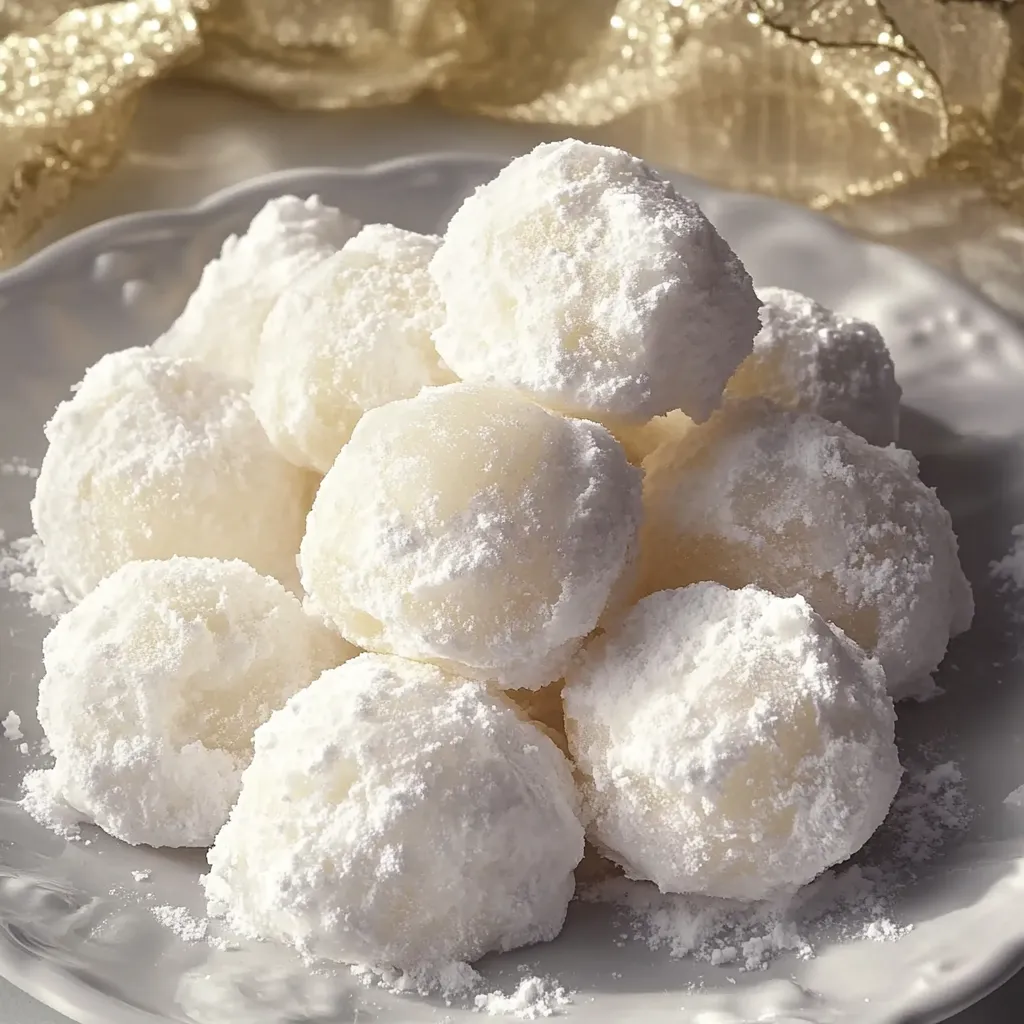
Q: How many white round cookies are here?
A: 10